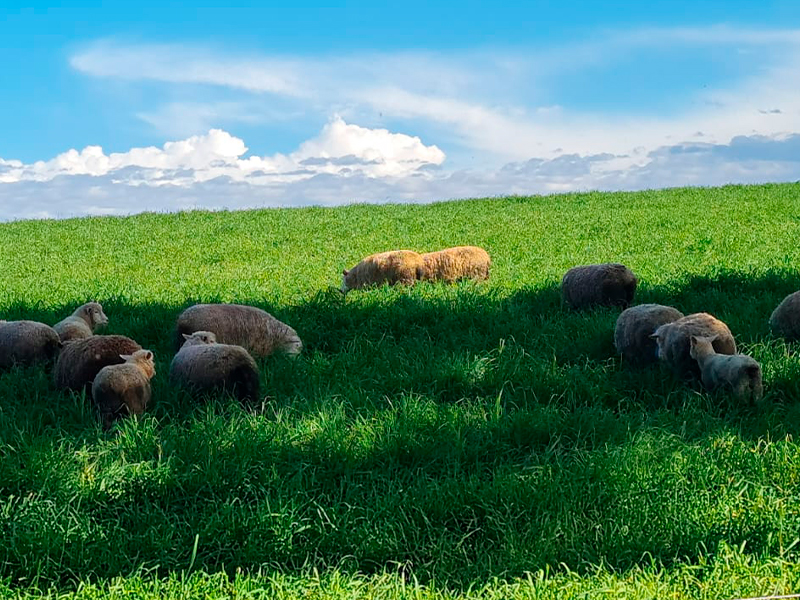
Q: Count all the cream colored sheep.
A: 2